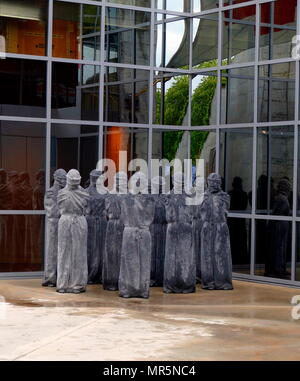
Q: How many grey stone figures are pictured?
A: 9